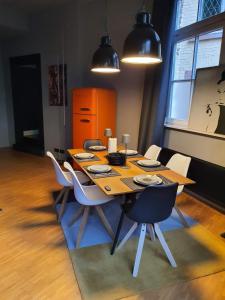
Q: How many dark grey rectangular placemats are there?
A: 6